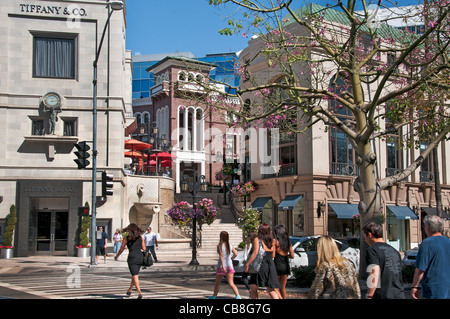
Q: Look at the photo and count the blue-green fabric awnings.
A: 4